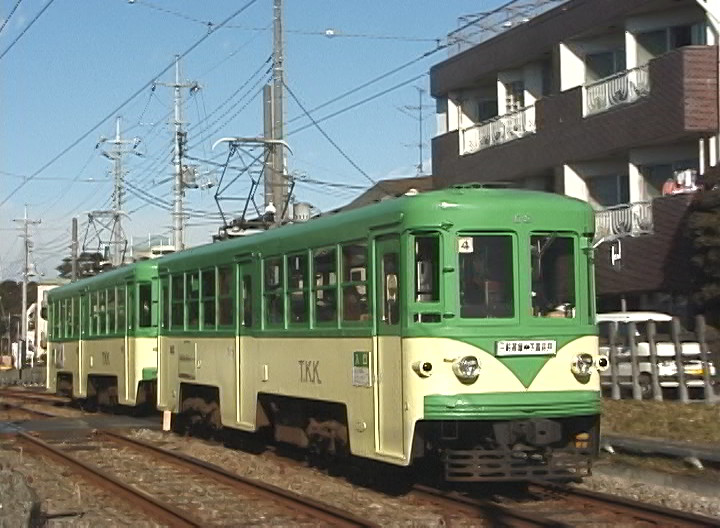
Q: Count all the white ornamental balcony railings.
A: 3